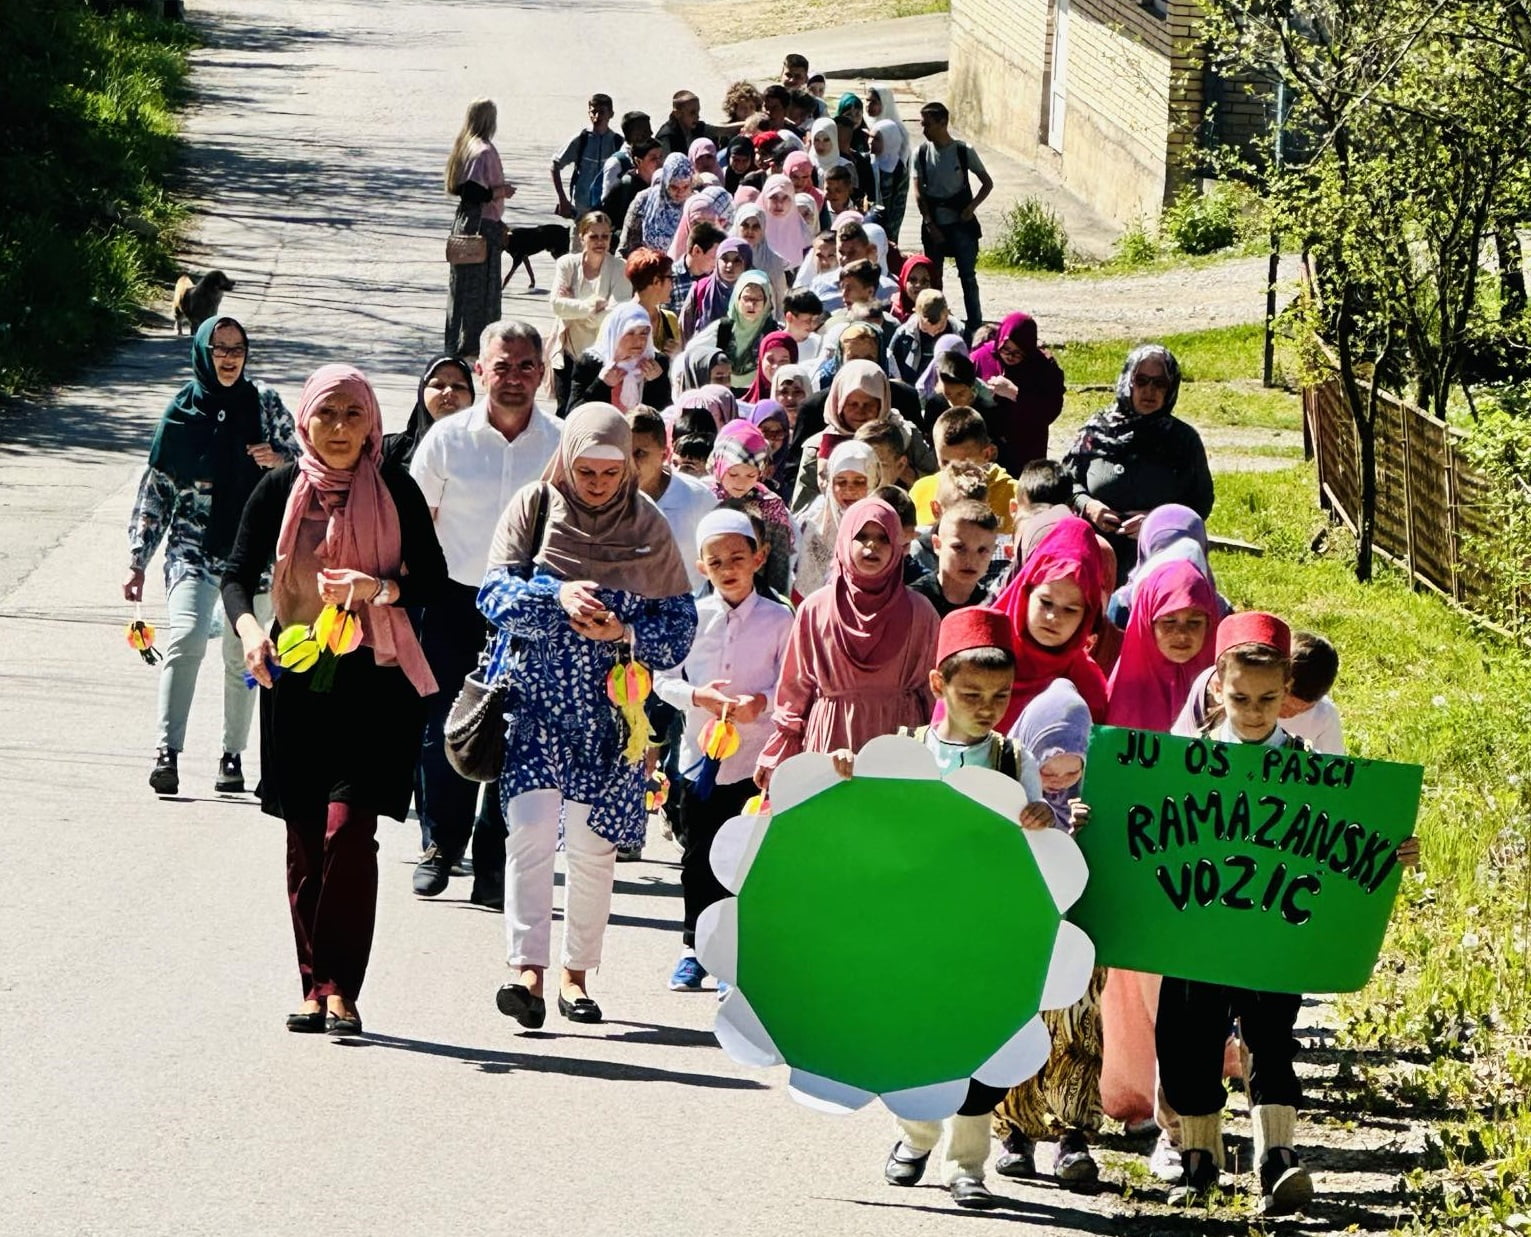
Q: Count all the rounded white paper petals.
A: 11